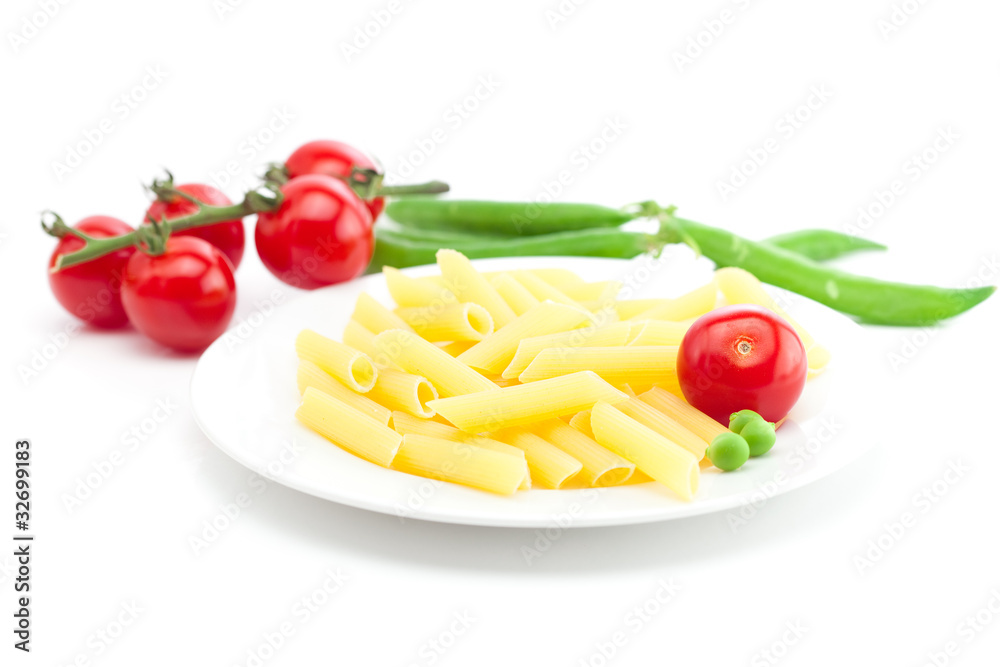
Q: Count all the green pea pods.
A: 4